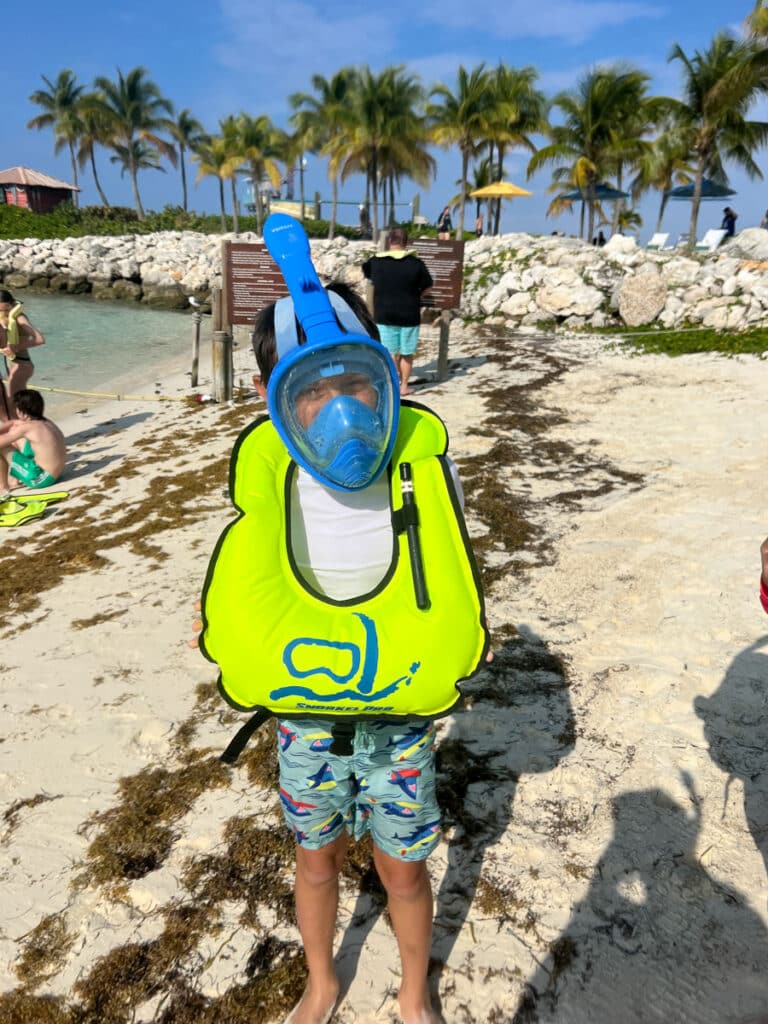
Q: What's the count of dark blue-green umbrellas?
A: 2